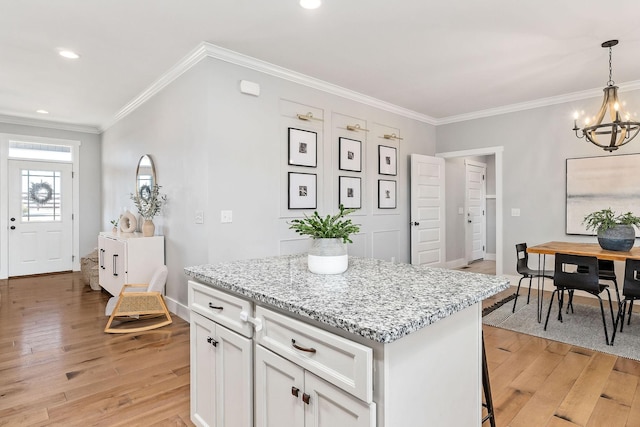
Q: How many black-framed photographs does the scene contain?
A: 6